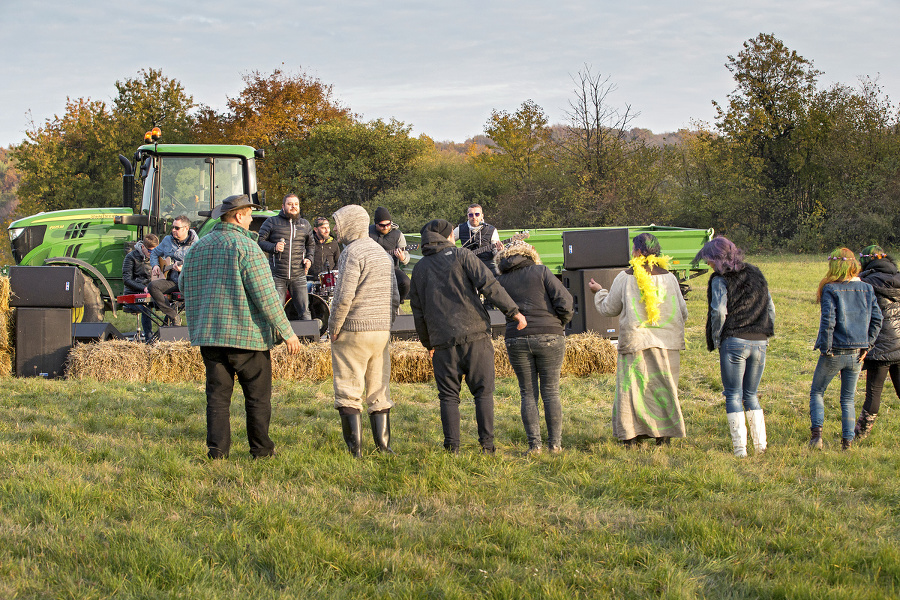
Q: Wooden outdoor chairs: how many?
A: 0